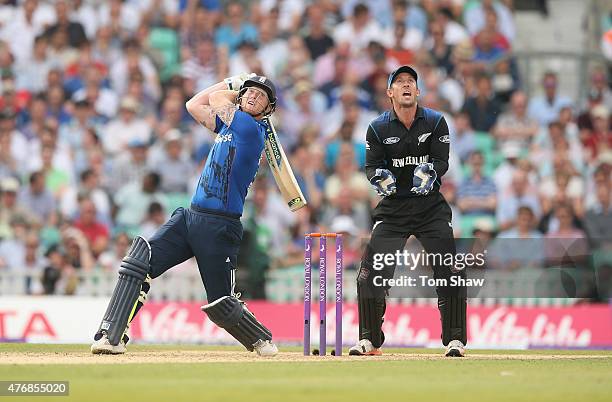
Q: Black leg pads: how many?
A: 4